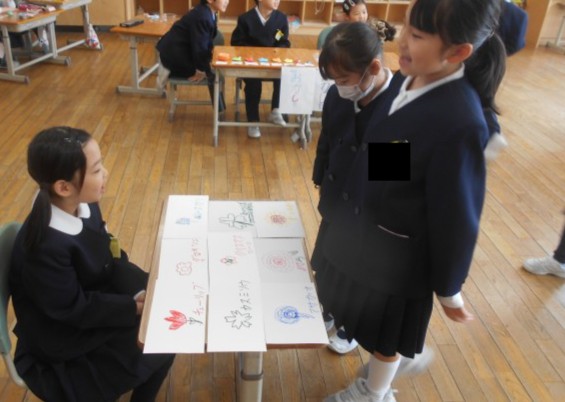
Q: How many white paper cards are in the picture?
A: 9